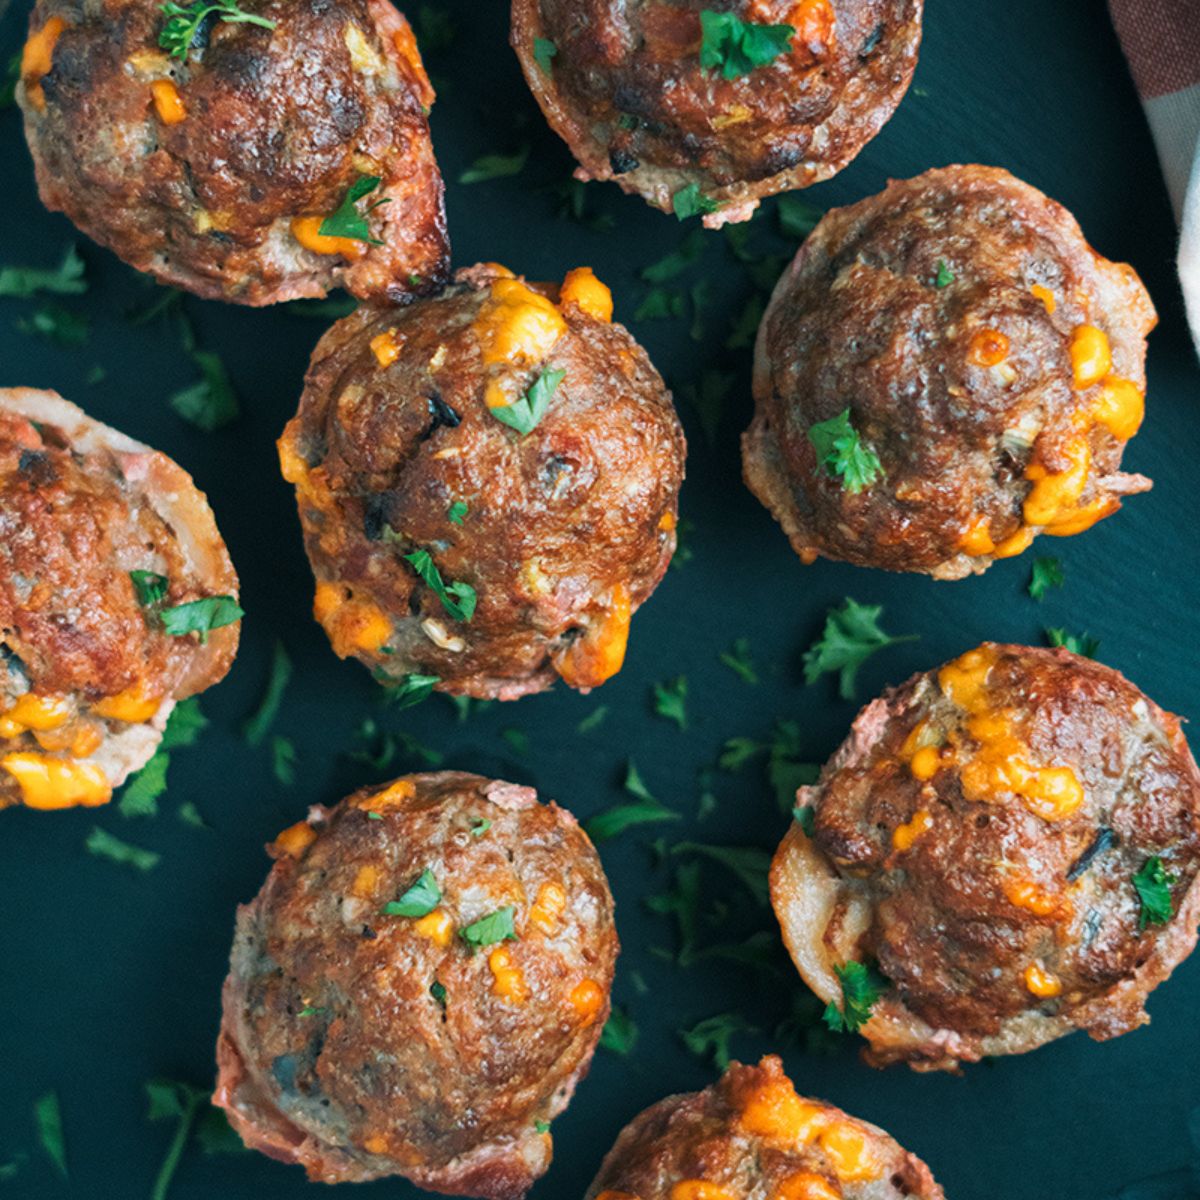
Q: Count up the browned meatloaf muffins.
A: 8